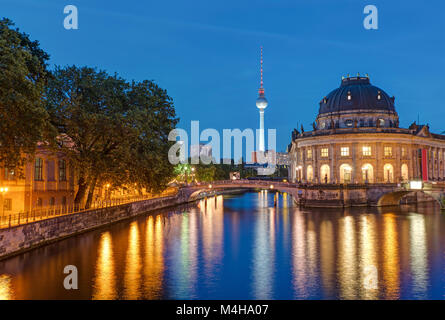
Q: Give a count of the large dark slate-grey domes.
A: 1